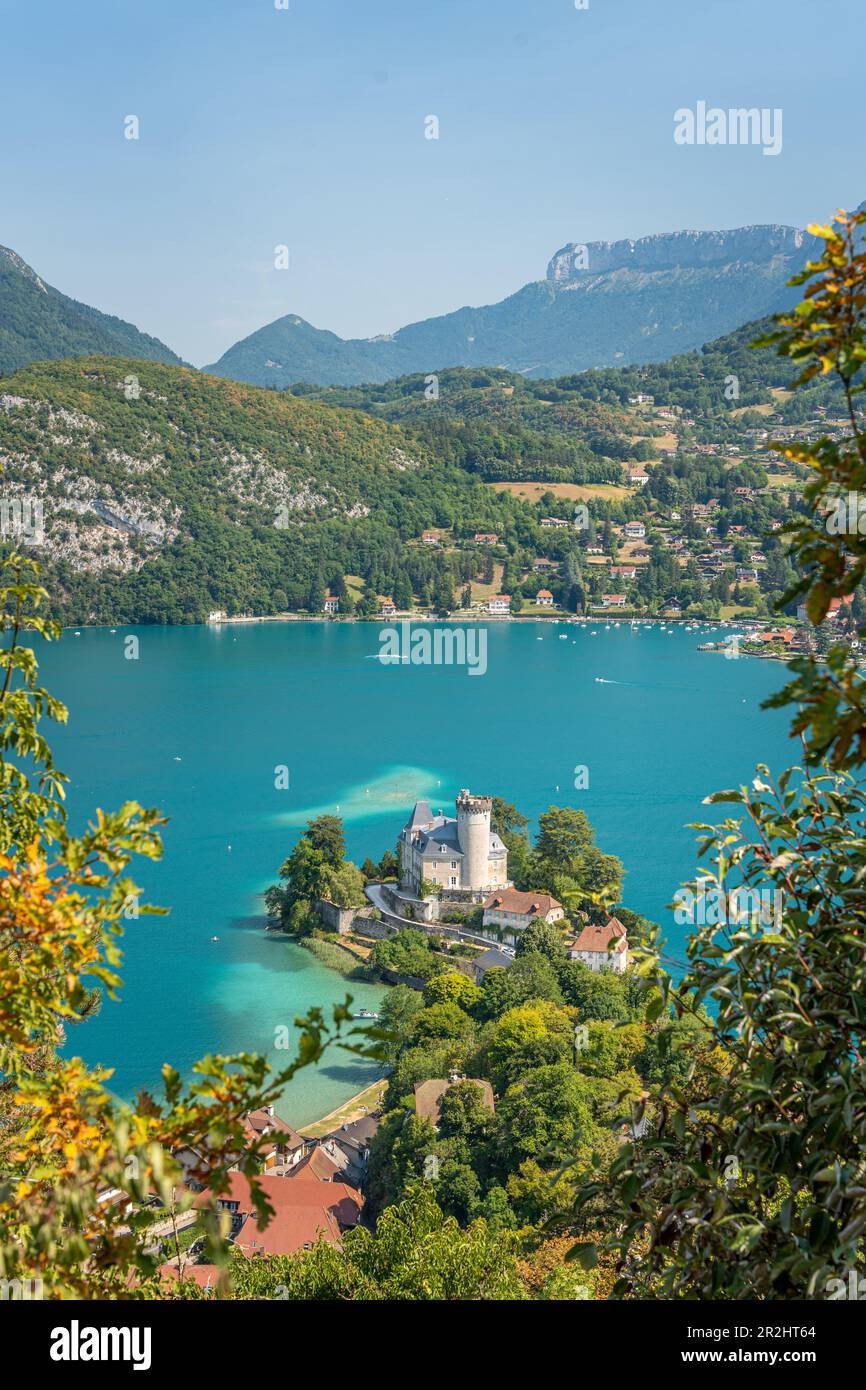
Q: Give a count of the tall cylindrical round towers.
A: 1